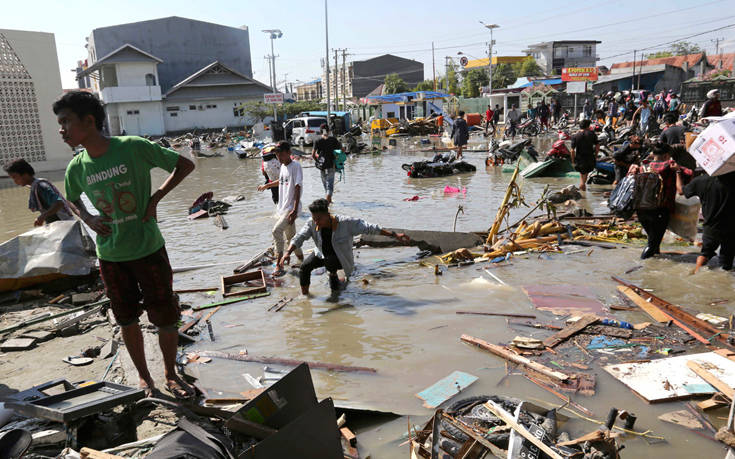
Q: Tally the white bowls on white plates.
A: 0